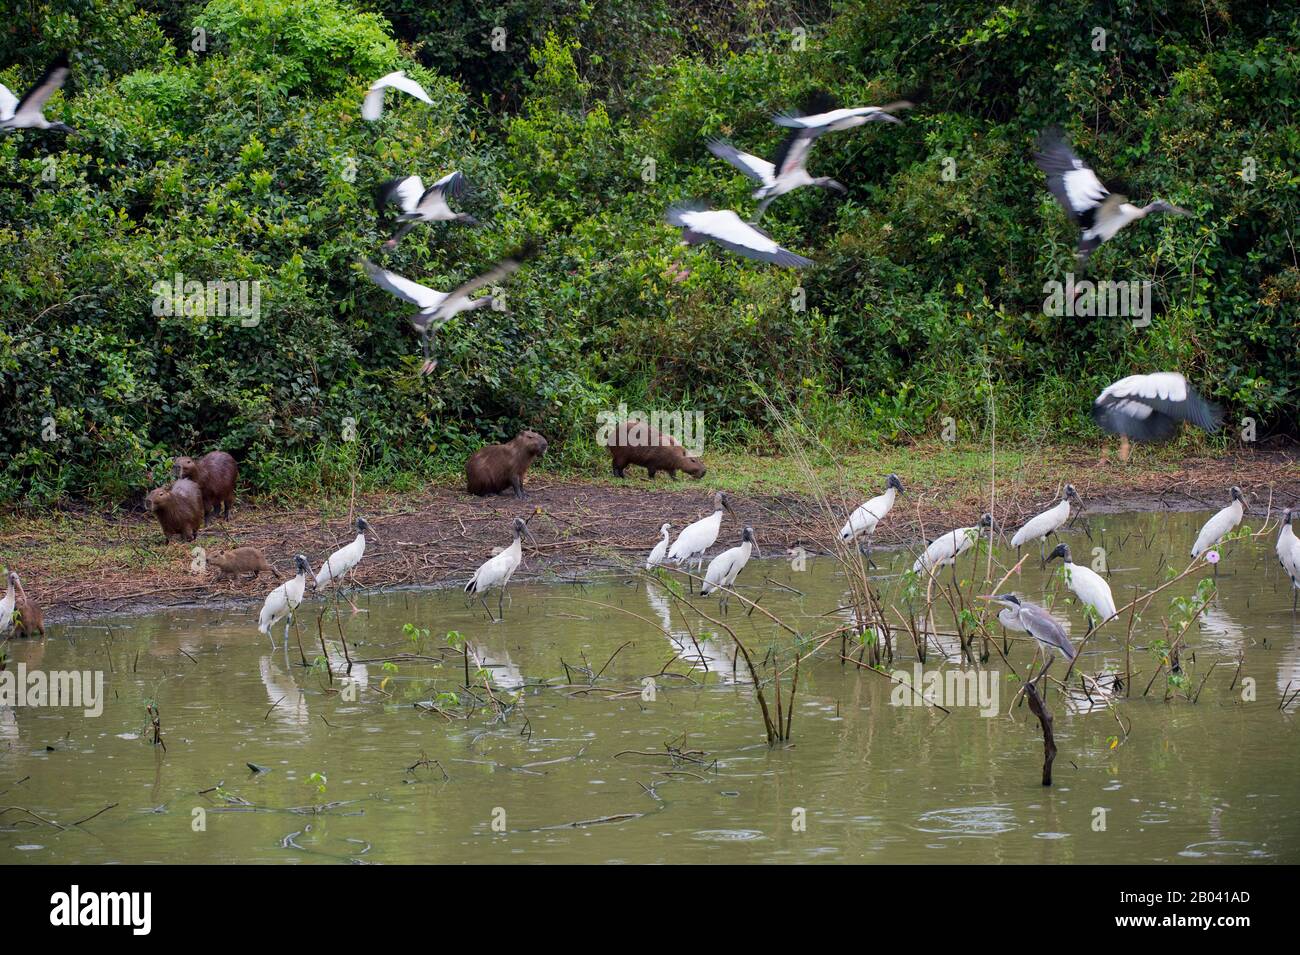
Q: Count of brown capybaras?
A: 6